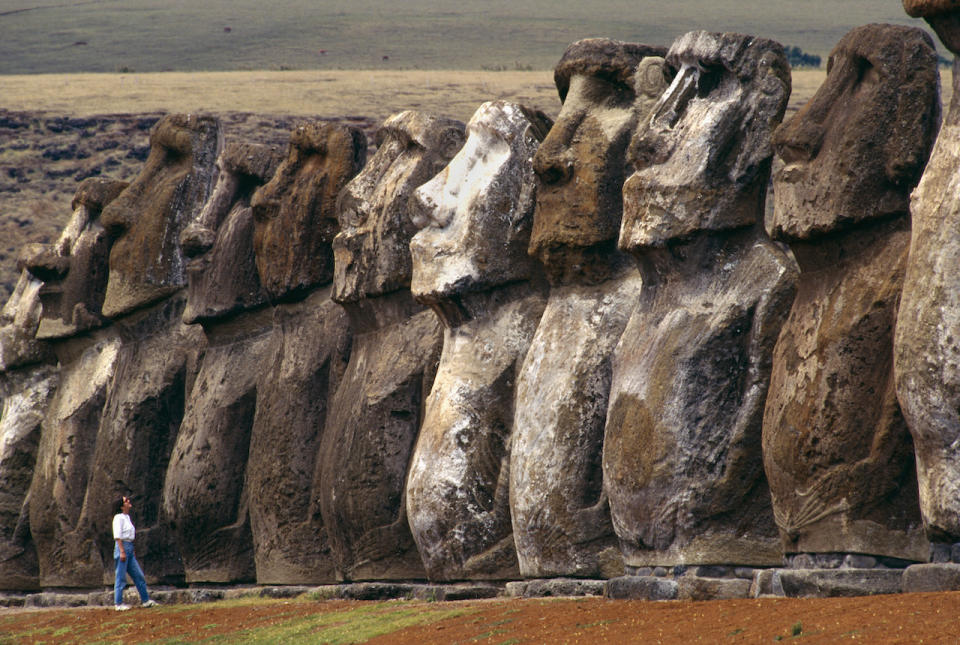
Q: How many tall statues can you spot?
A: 11